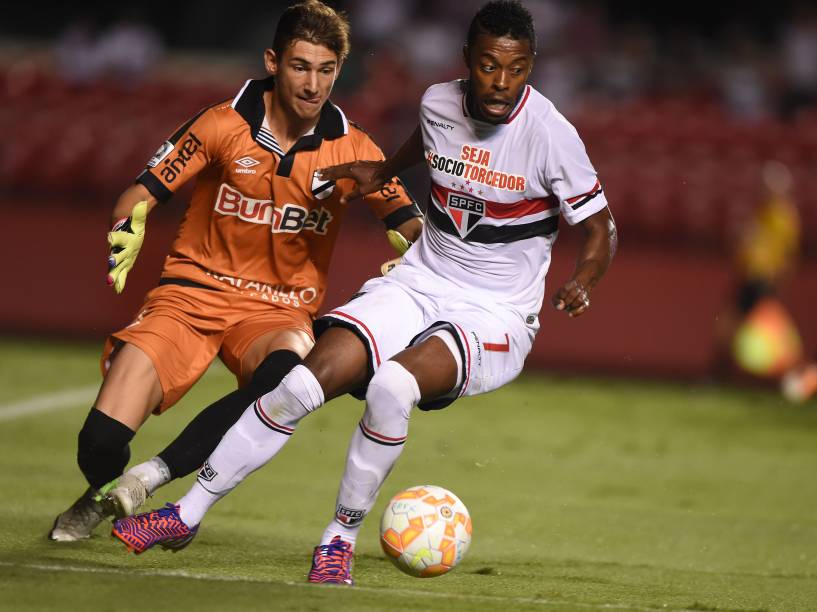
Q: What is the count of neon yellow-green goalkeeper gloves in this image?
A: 2